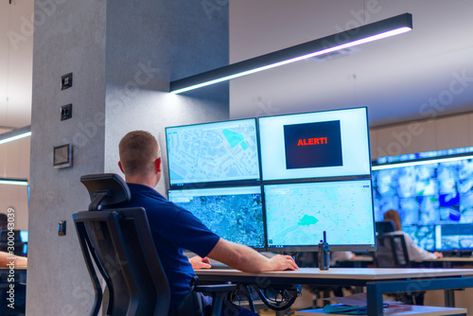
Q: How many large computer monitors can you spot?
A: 4